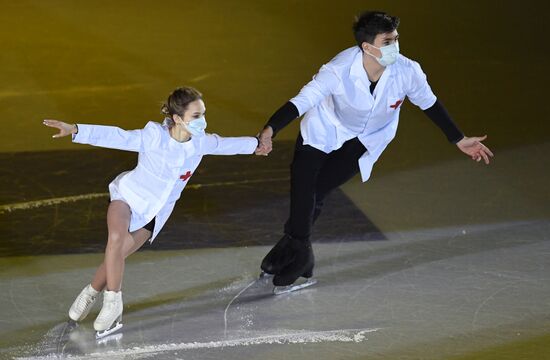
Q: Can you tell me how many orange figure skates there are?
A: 0